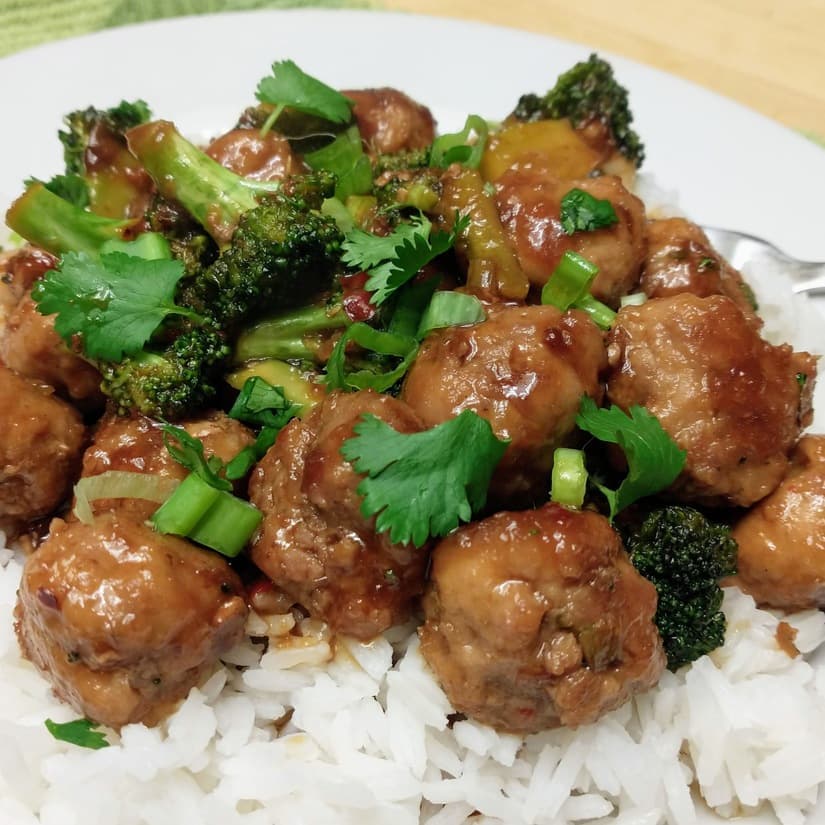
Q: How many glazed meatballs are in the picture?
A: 13